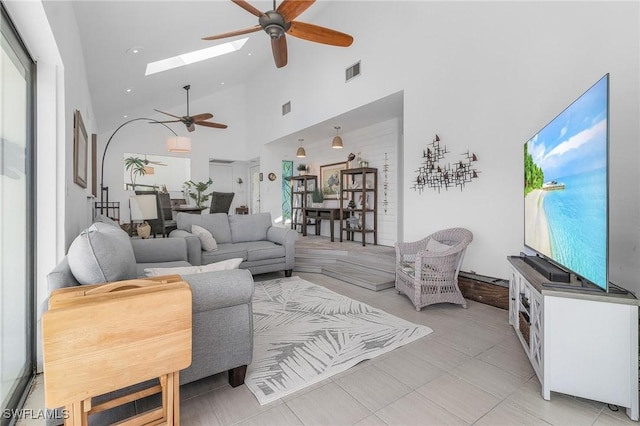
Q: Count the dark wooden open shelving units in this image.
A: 2